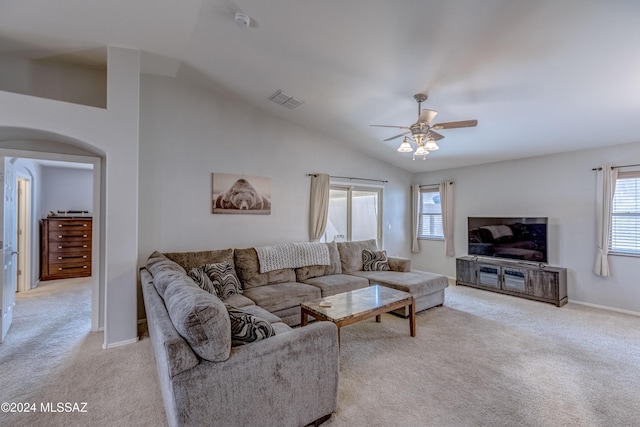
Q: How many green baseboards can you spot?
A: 0